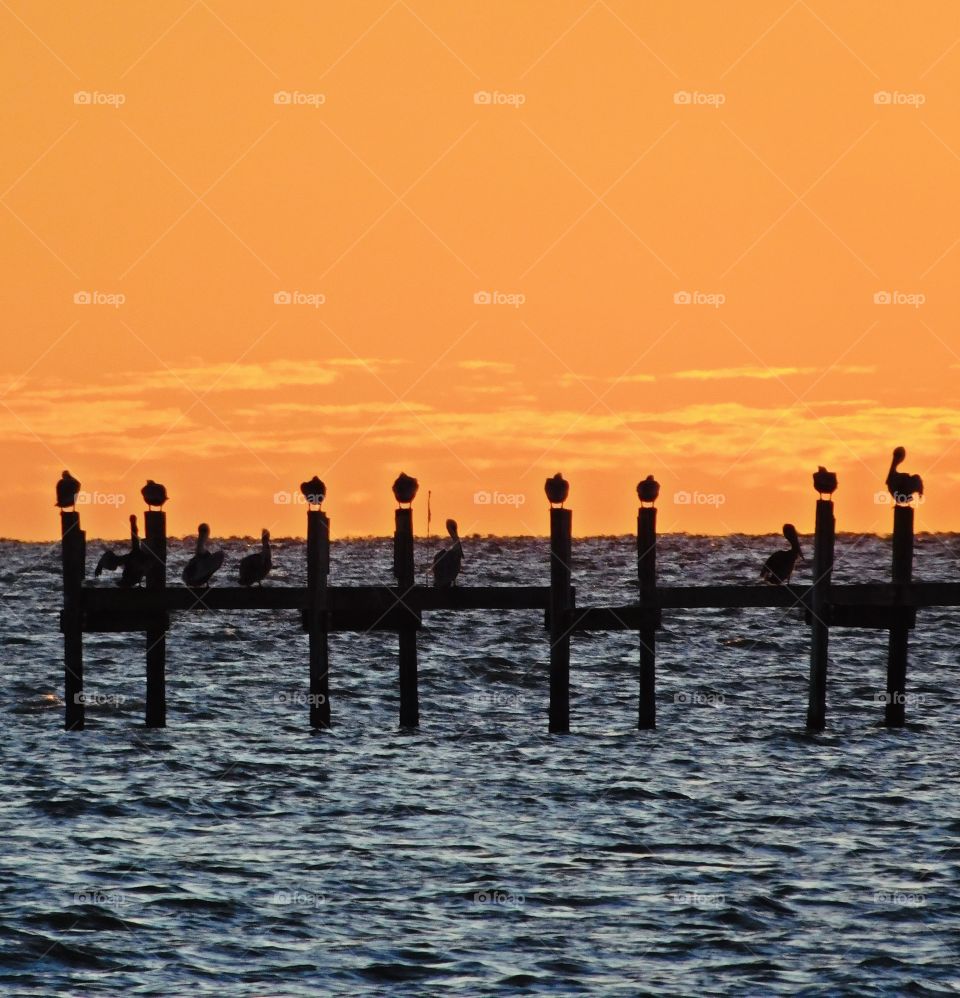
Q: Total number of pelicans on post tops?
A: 8